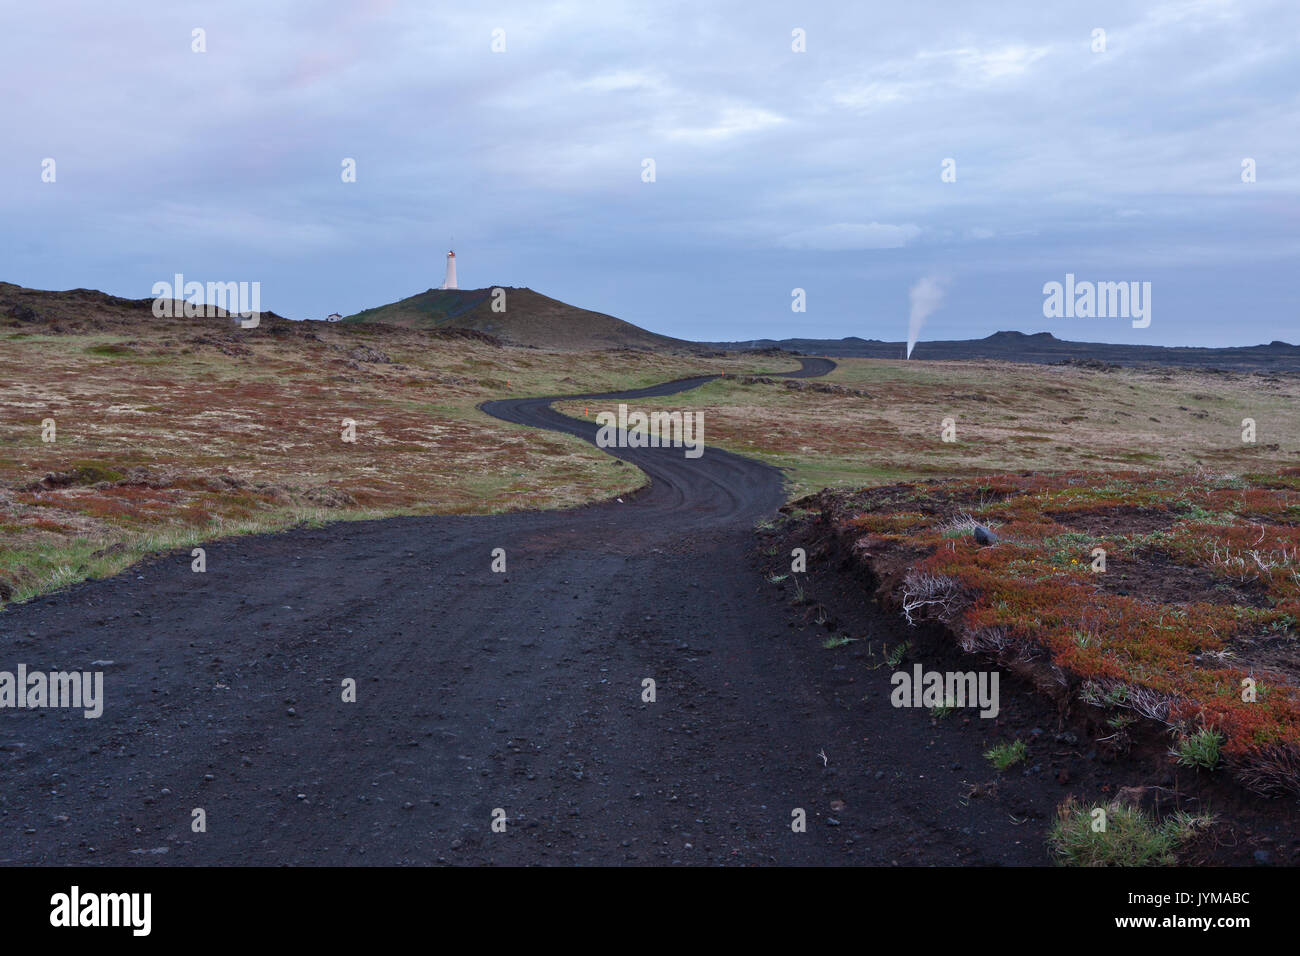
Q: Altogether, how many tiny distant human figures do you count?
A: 0